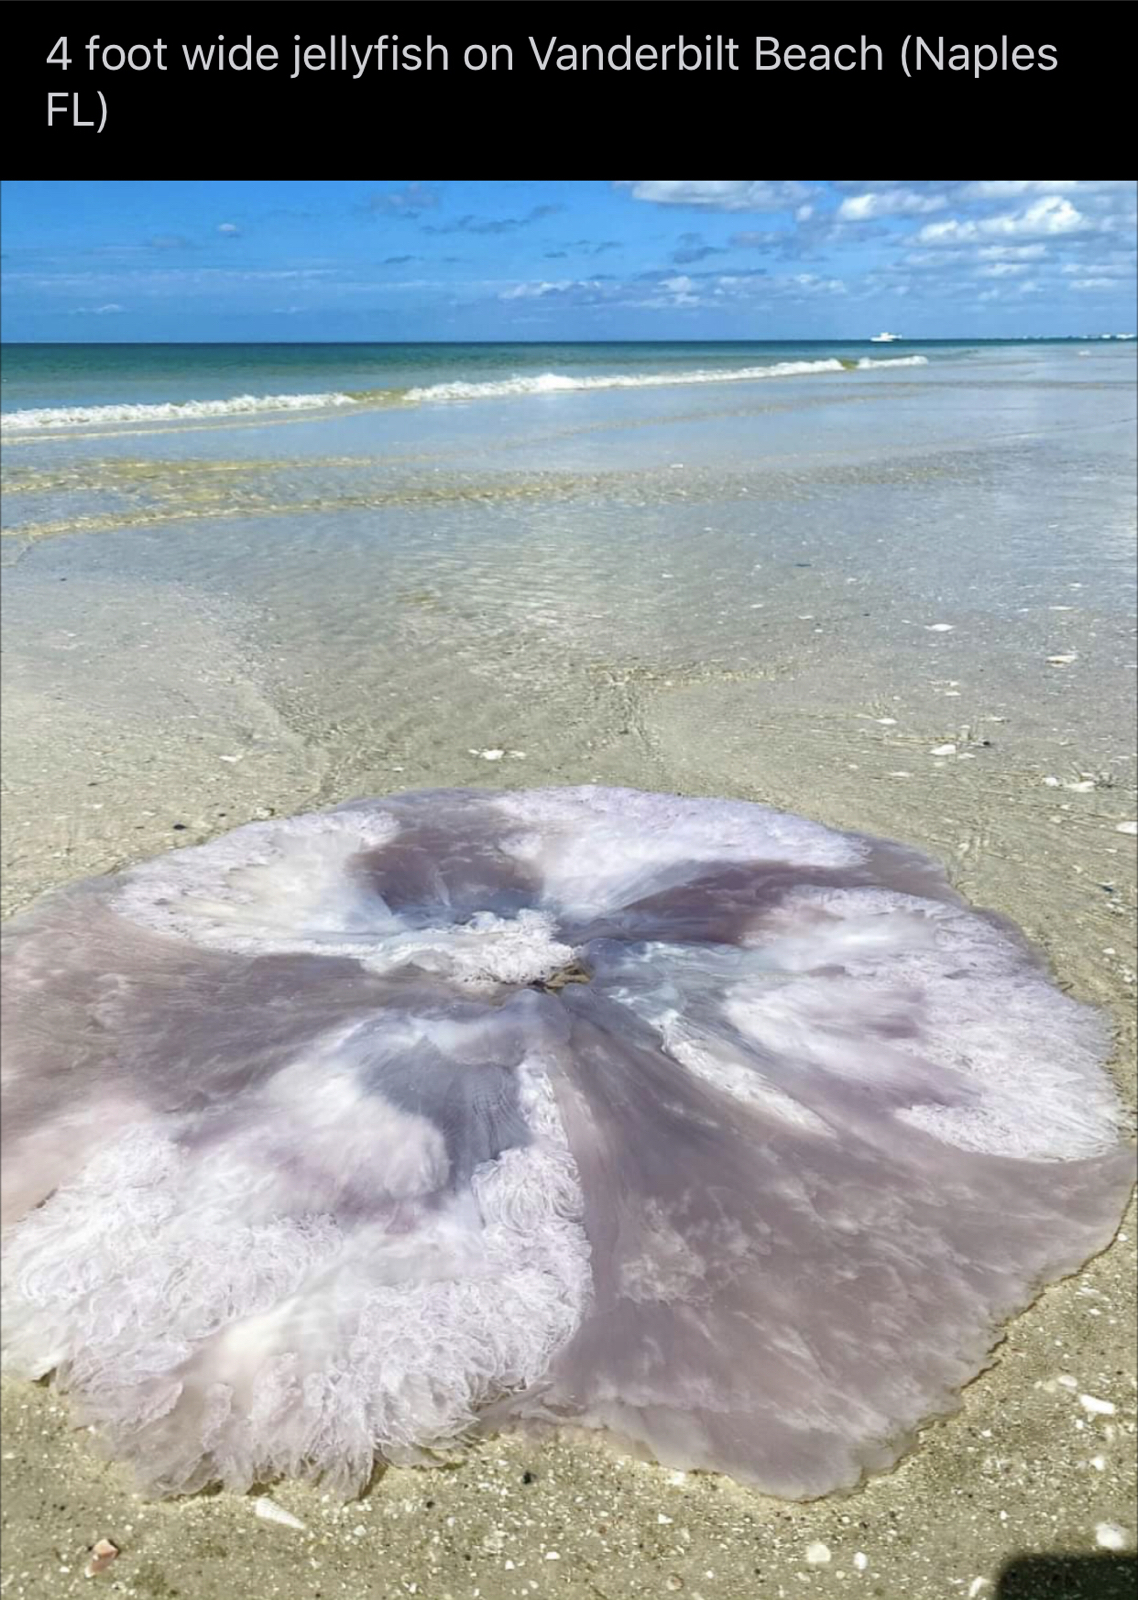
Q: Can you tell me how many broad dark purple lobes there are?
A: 4